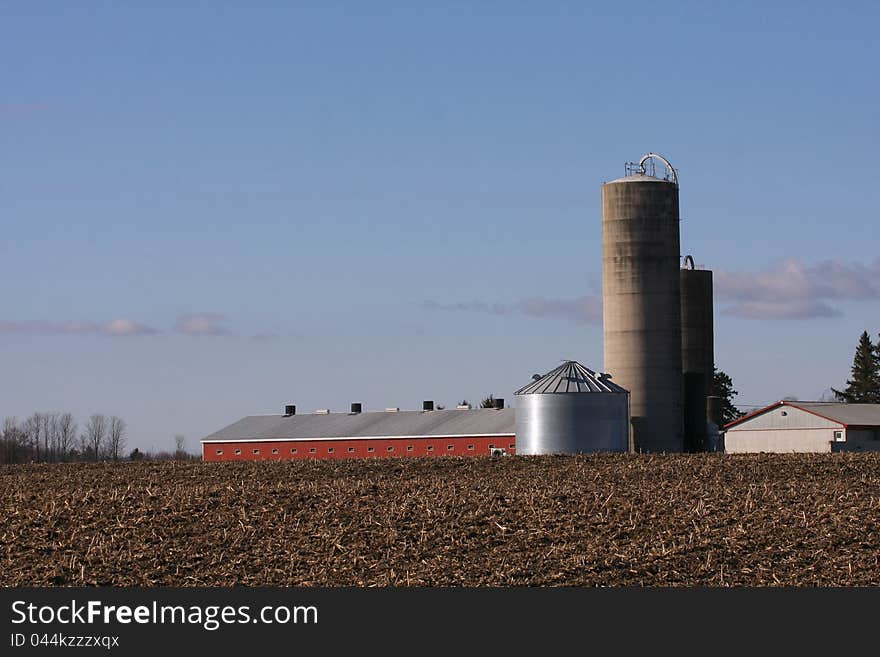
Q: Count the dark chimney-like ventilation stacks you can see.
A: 4